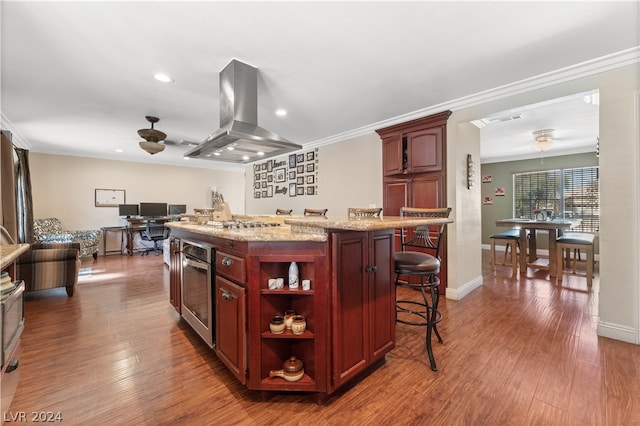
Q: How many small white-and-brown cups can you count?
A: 3